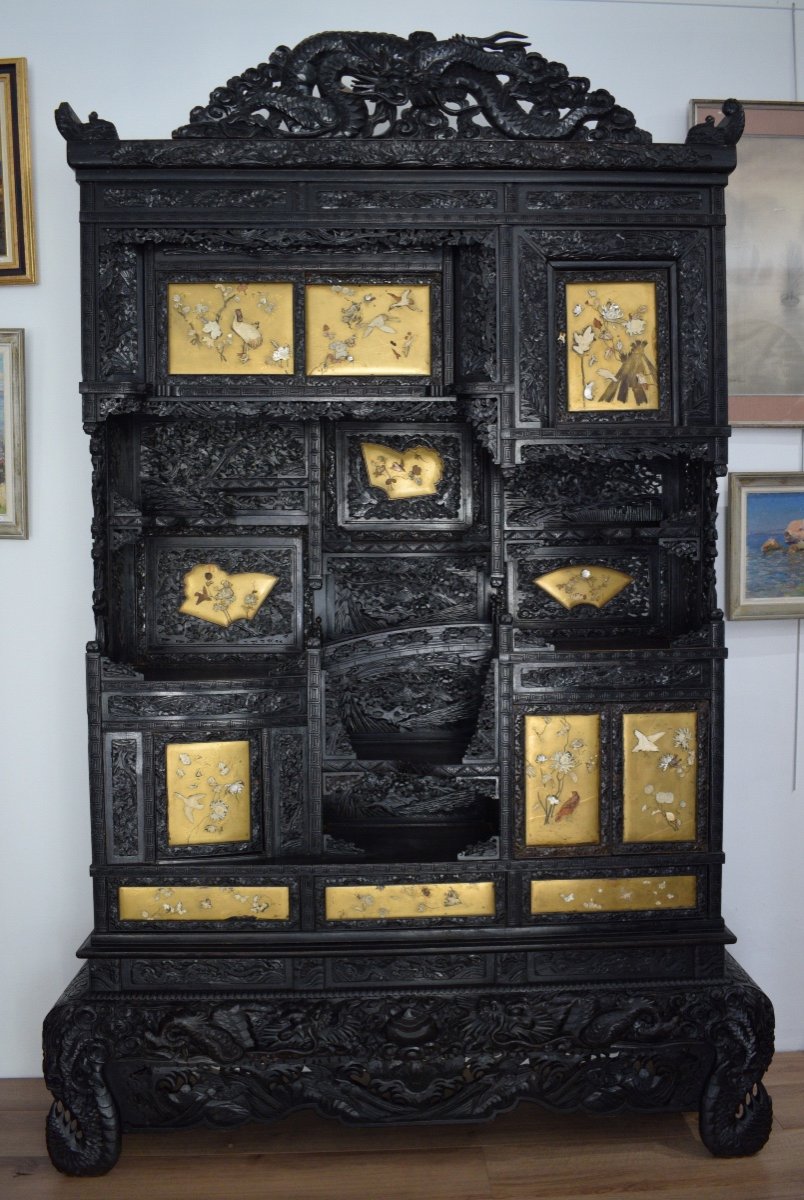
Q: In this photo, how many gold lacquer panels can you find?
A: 12